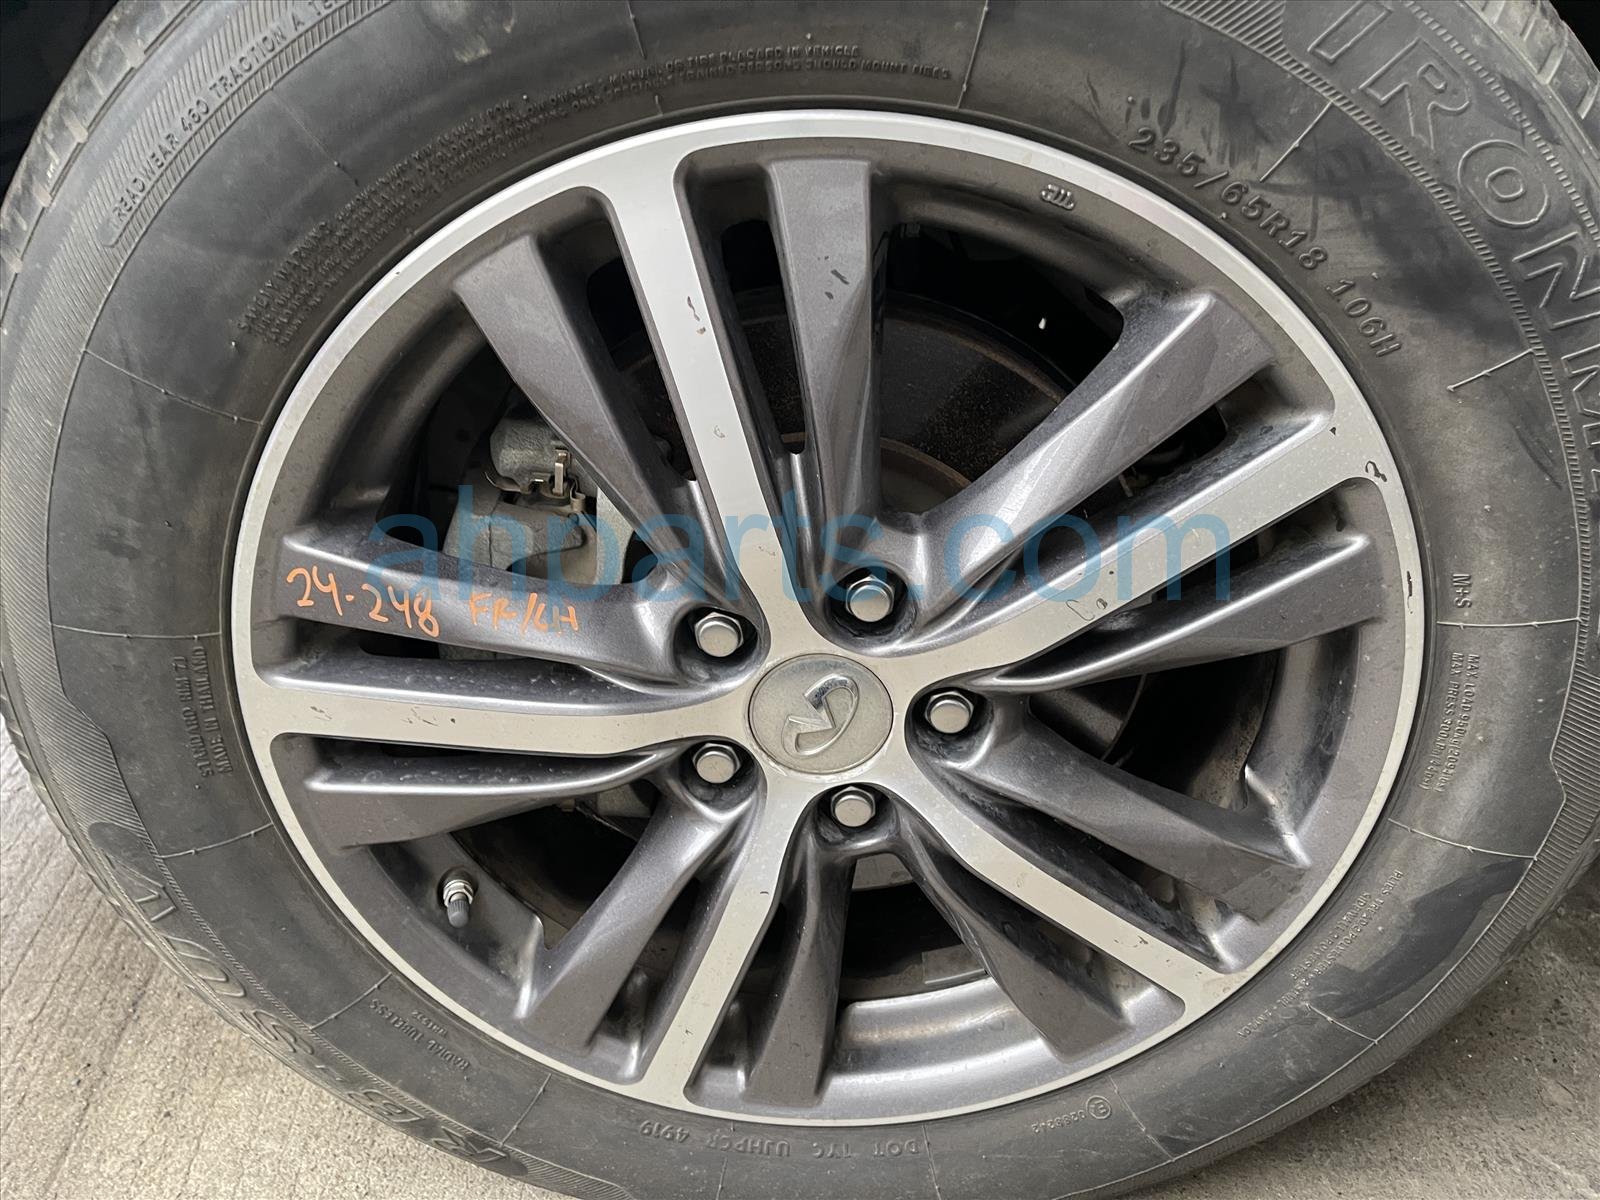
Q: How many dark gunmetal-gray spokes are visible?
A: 10